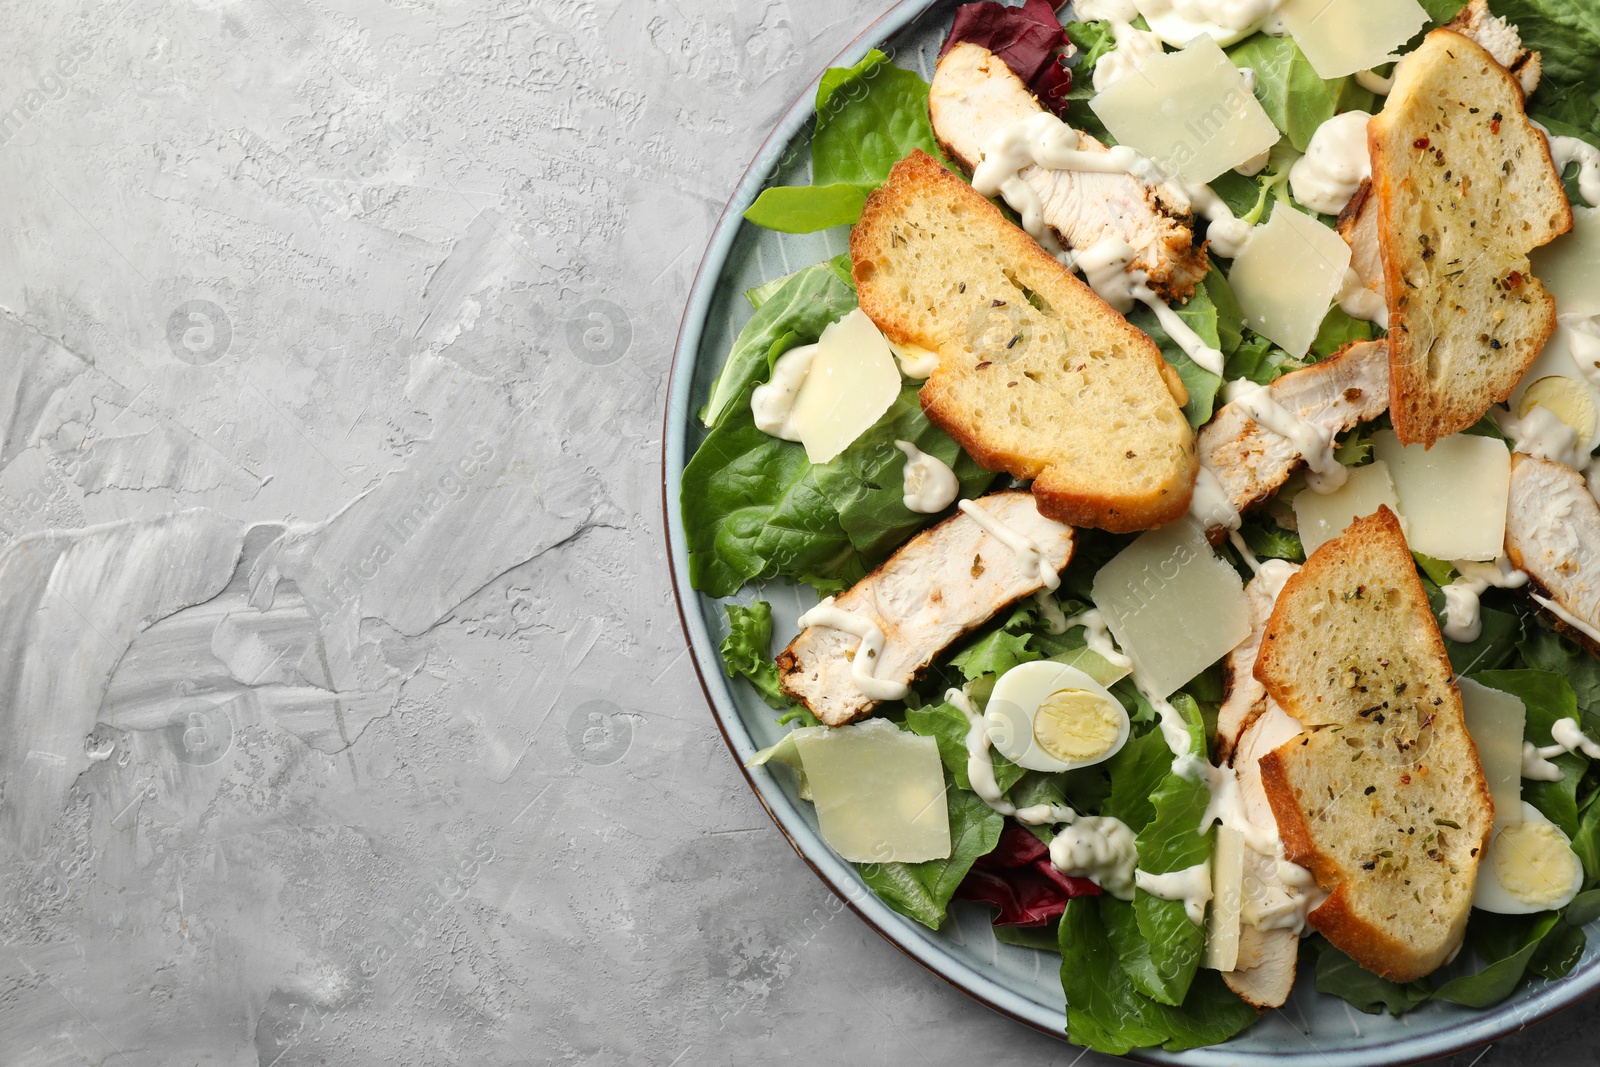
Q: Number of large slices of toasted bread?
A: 3